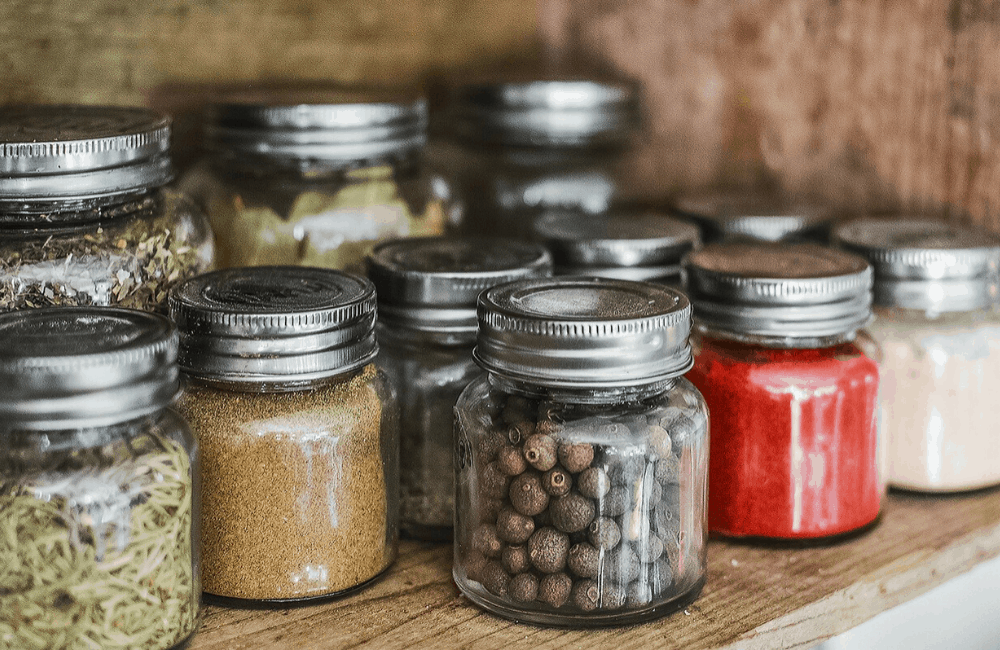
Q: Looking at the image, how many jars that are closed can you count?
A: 11